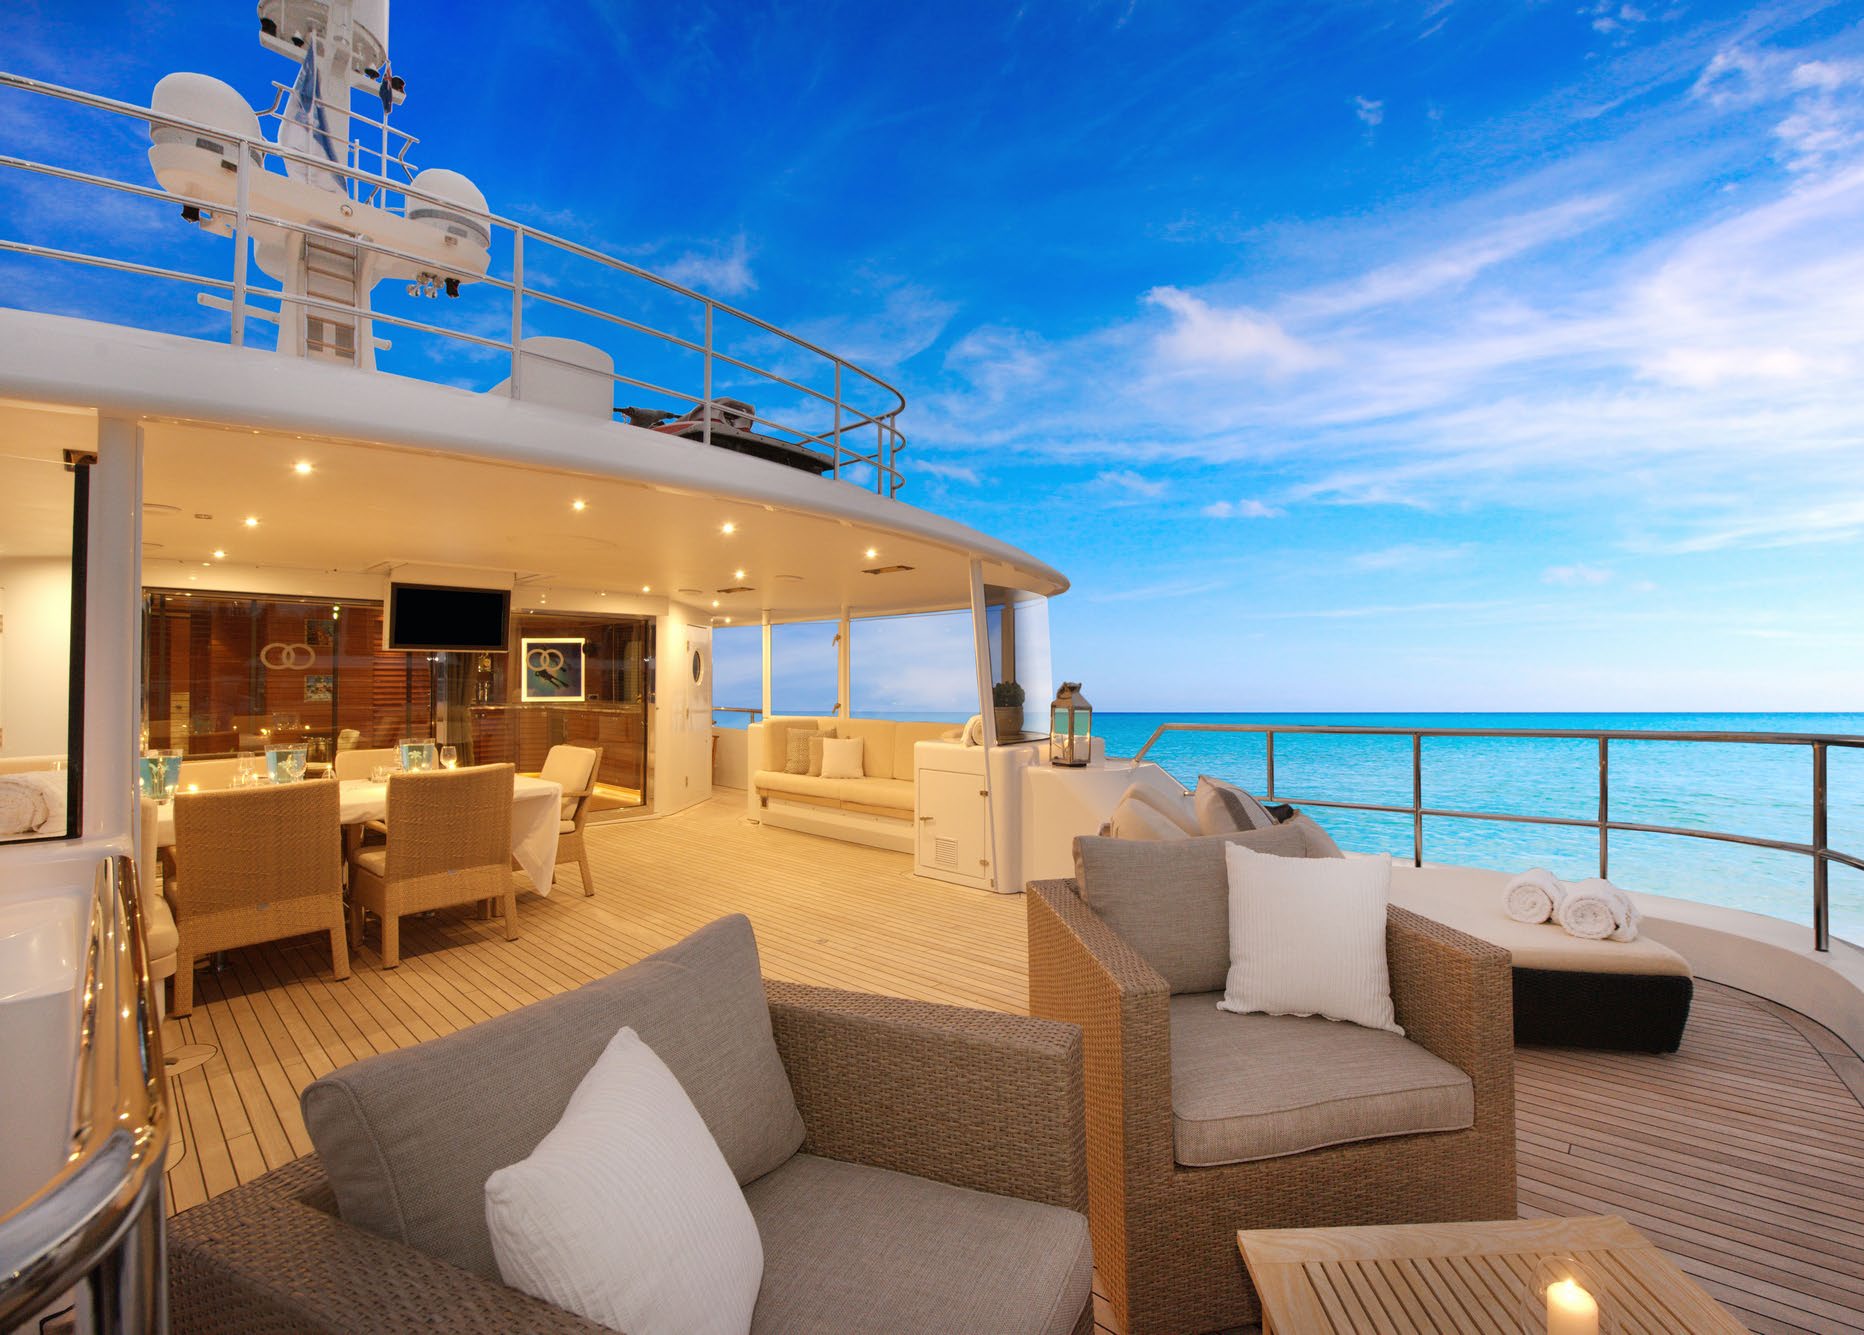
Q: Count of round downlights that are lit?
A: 10